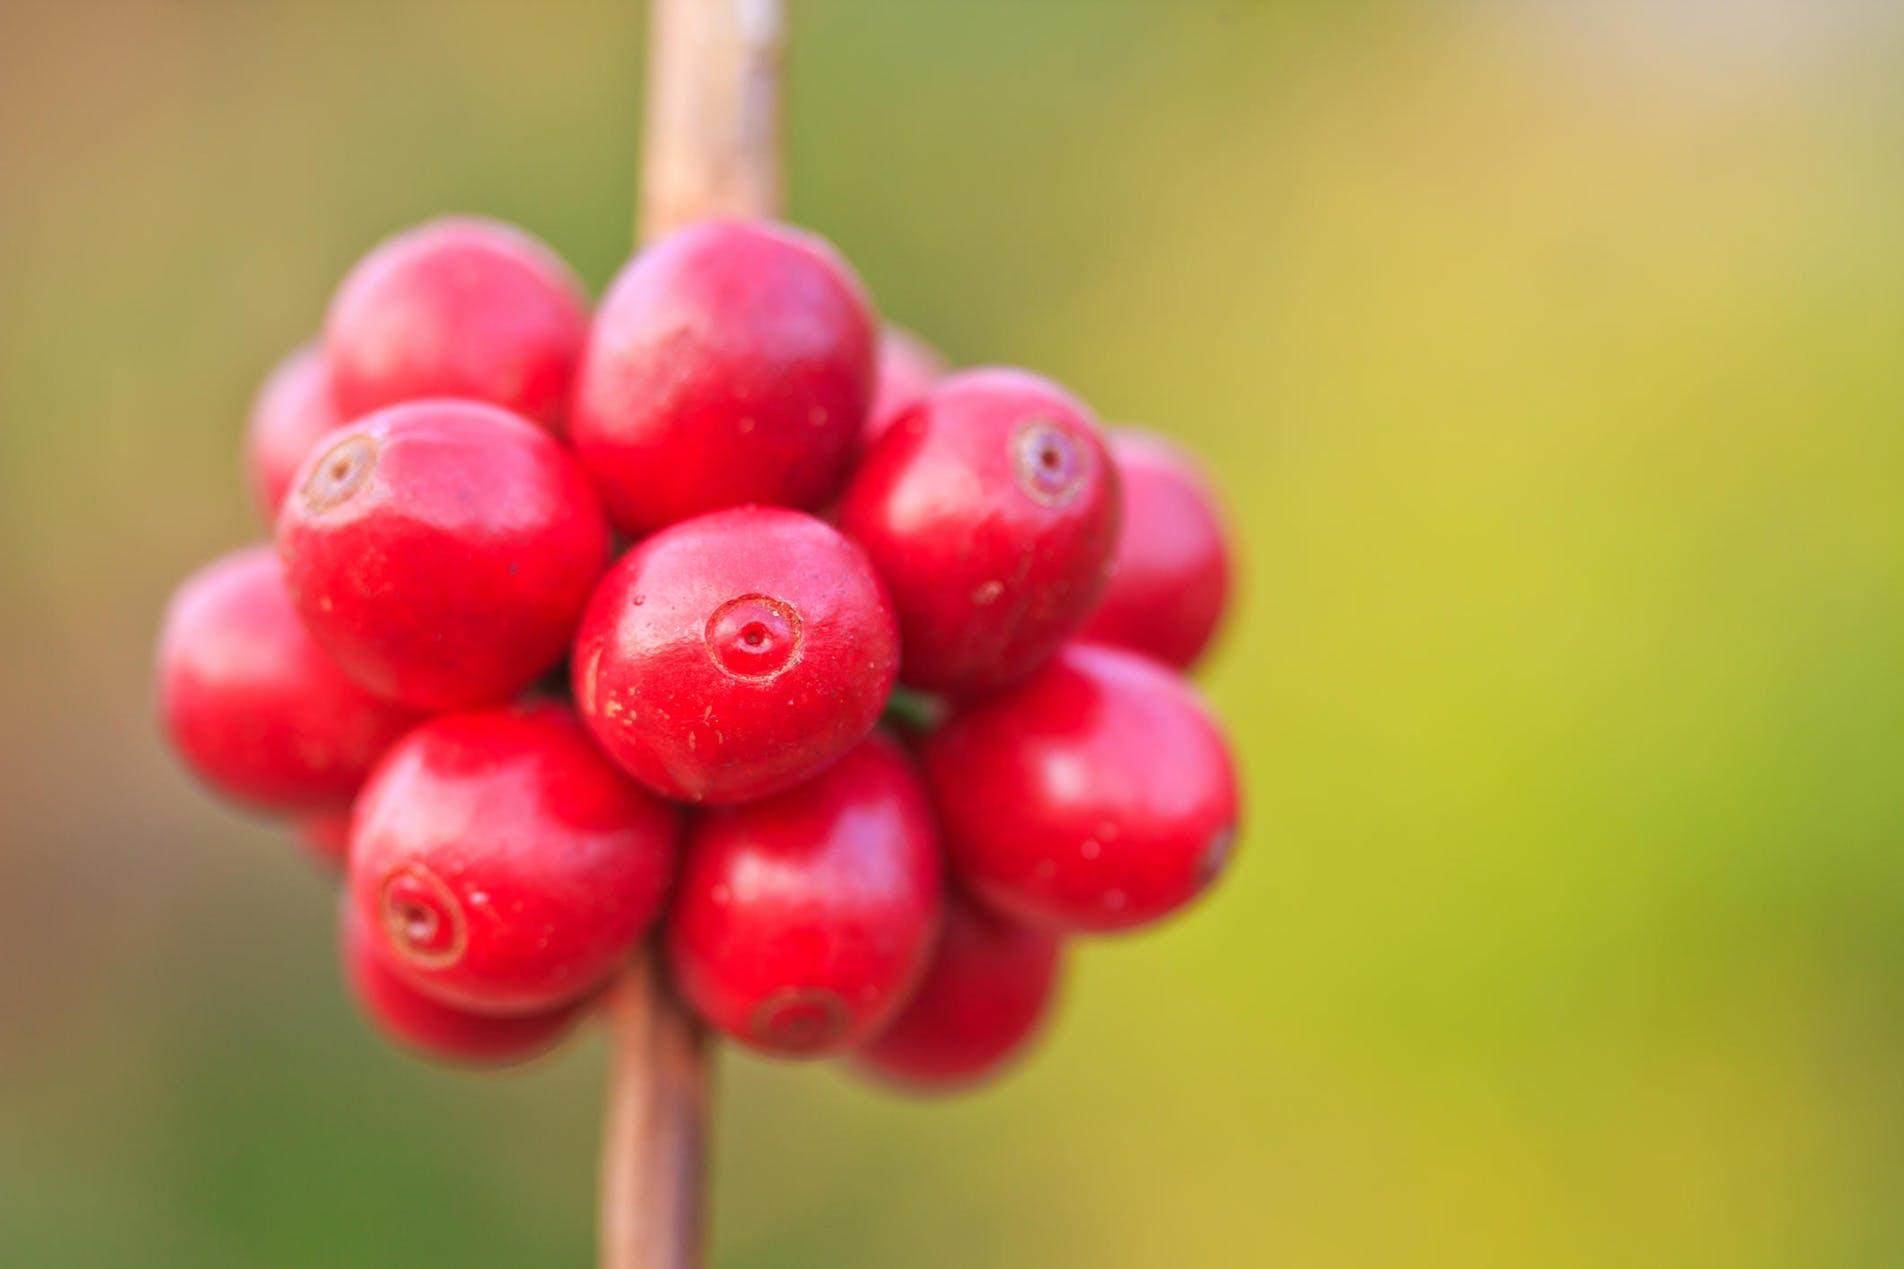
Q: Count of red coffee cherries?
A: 15